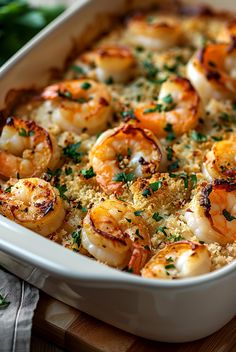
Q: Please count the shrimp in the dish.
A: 13